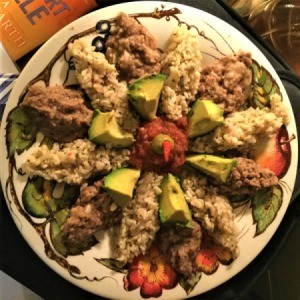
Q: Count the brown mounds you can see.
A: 6